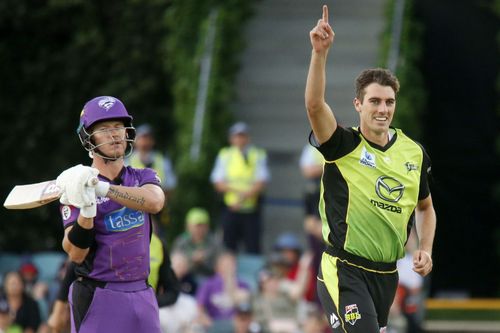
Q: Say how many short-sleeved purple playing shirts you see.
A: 1